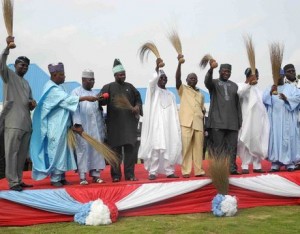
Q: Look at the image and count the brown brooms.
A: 10